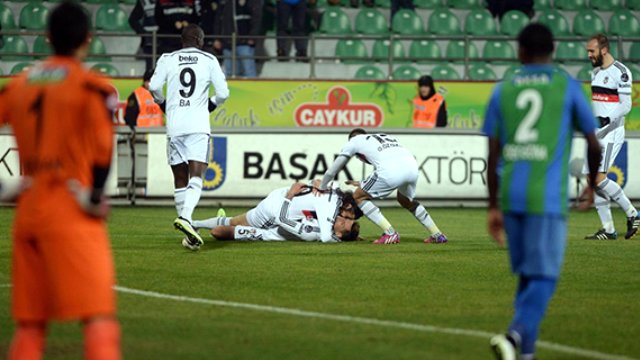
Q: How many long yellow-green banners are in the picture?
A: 1